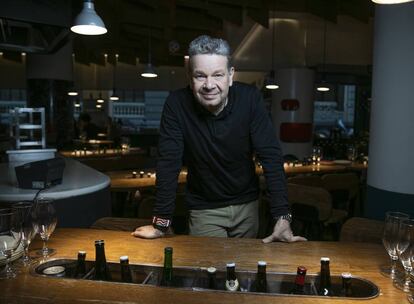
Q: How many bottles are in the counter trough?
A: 10